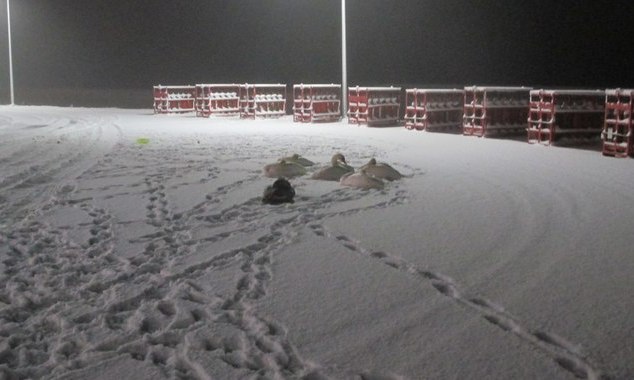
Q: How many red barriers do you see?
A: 9